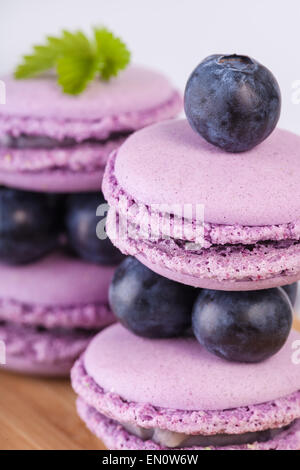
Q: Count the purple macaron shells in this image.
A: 8